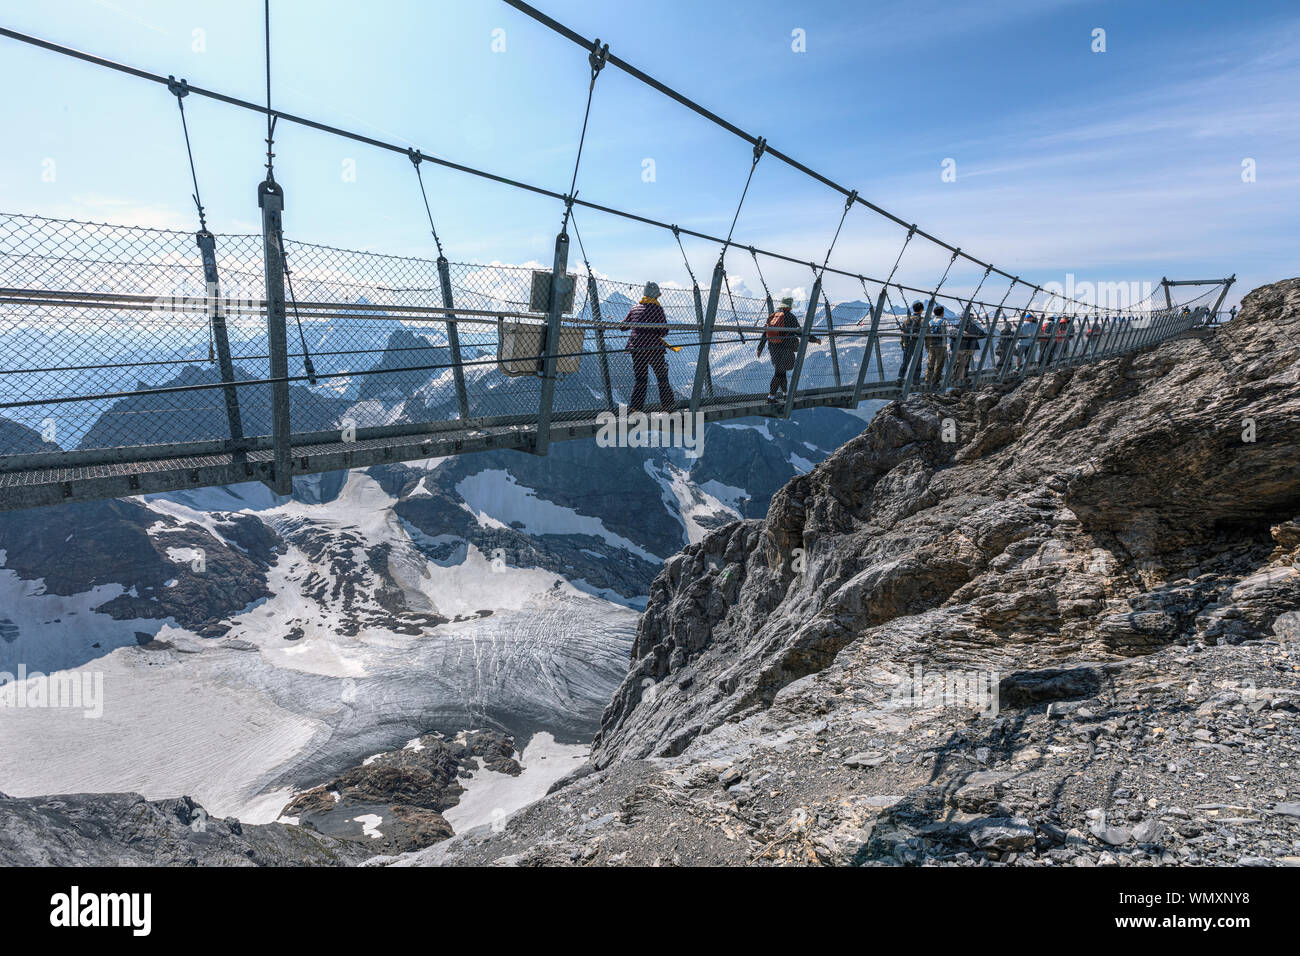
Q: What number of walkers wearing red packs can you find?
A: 1